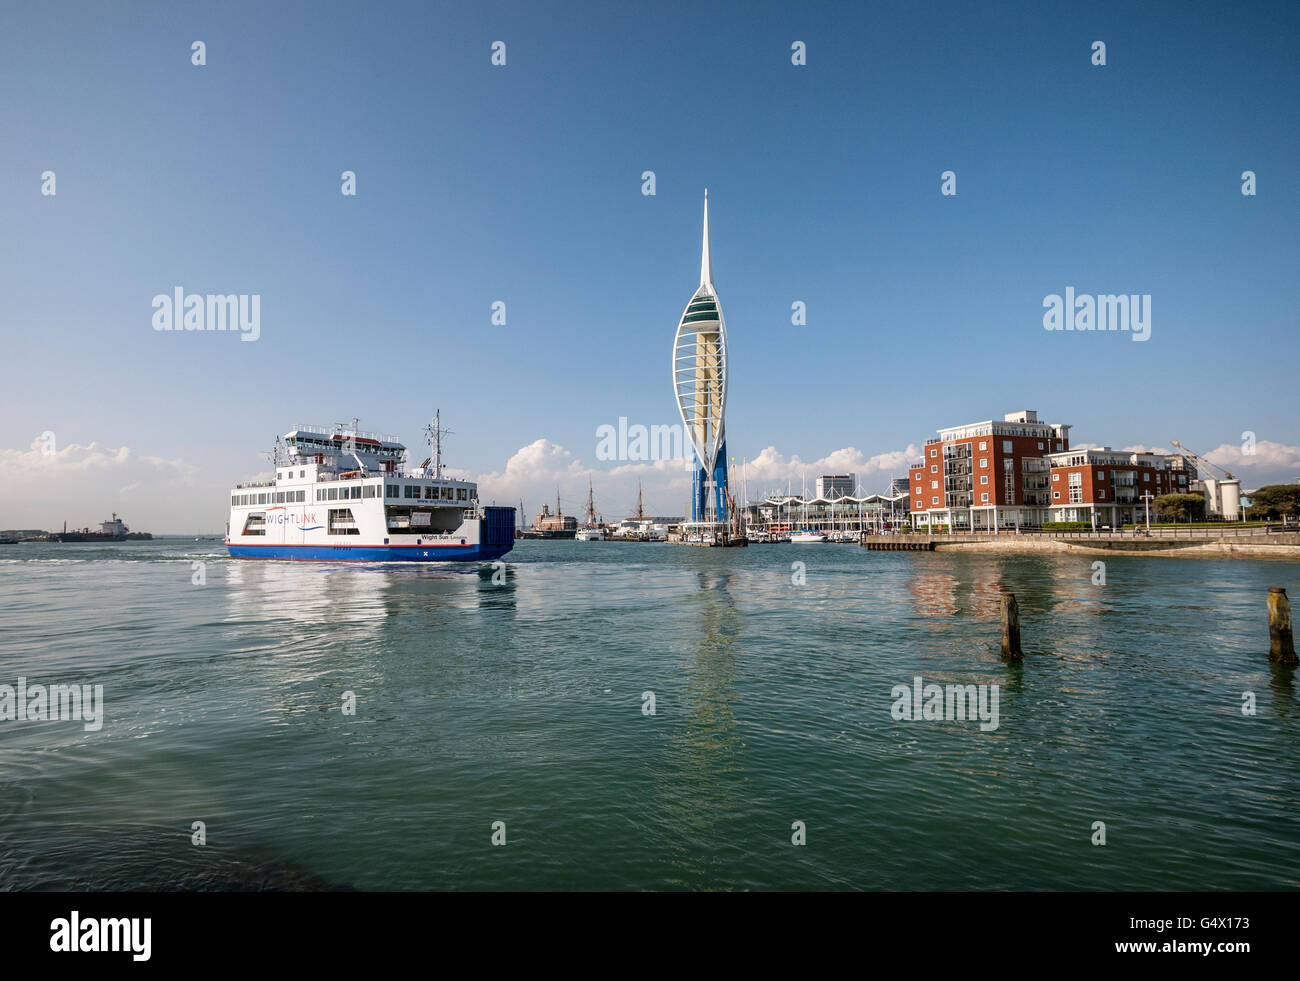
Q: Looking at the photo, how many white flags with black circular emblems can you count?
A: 0